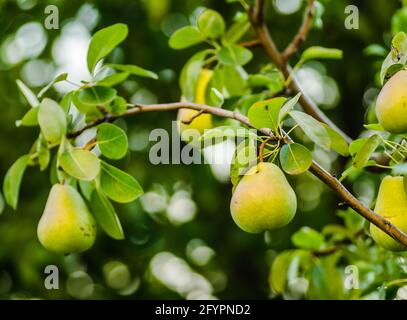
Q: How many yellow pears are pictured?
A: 5